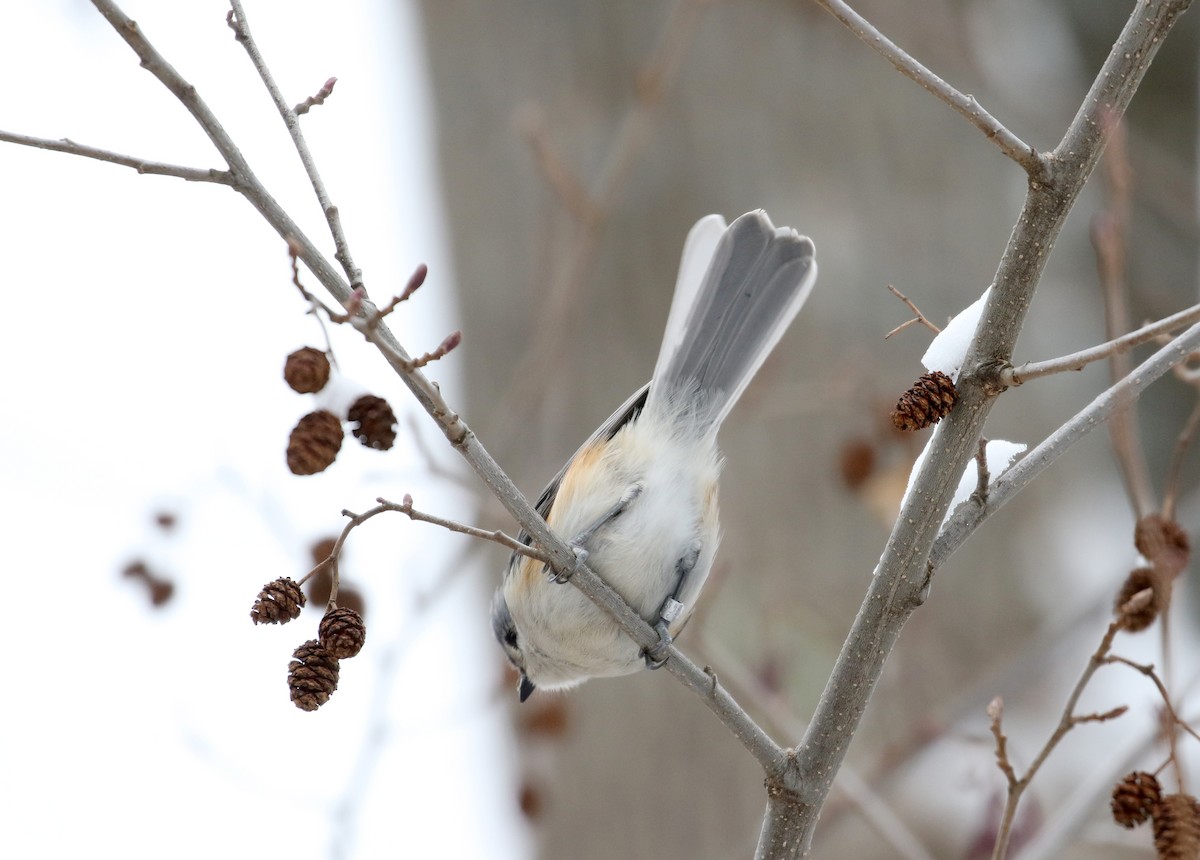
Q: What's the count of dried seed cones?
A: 11